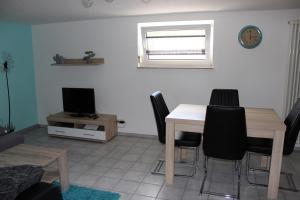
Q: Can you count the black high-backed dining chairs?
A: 4